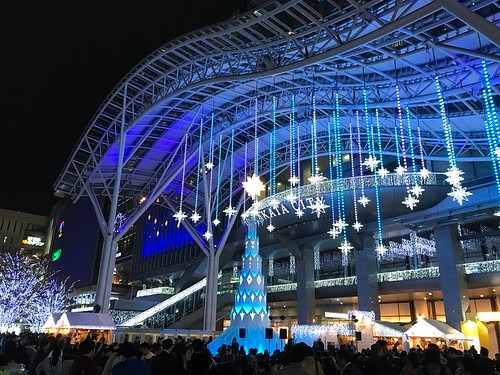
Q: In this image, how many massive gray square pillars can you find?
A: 3